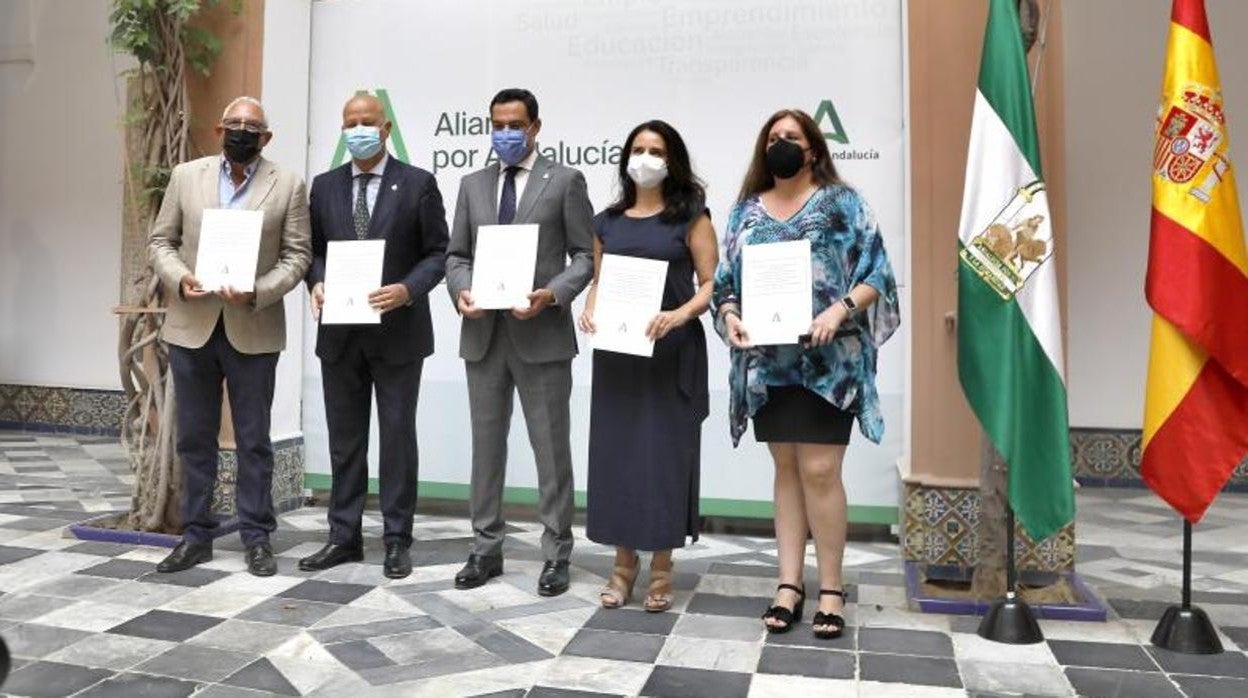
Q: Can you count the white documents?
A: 5